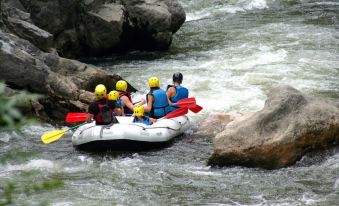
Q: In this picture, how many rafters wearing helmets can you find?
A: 6